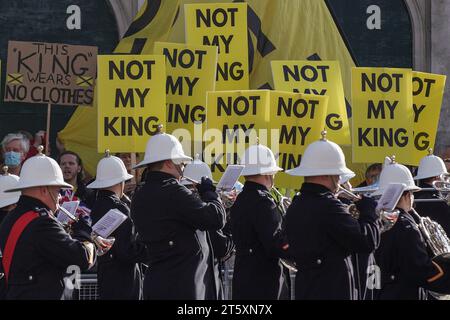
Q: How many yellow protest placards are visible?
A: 8